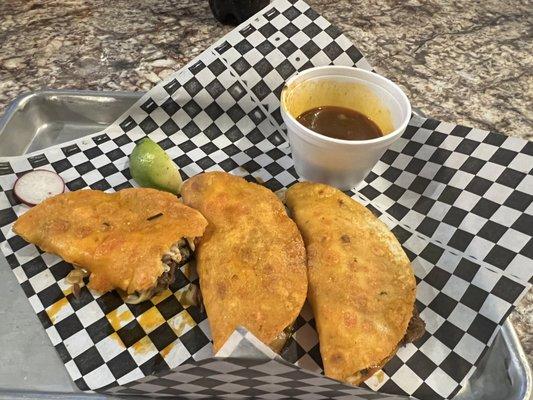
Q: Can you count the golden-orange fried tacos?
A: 3